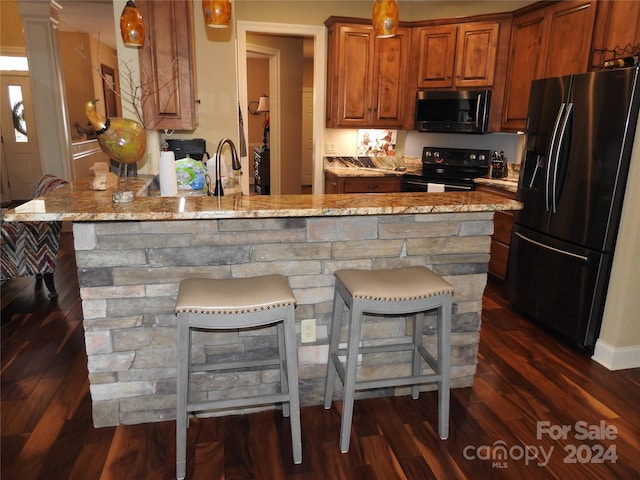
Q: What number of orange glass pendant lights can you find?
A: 3